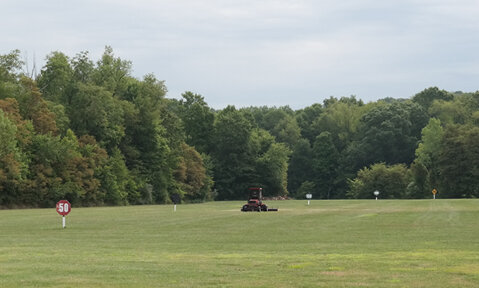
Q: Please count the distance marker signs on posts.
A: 5